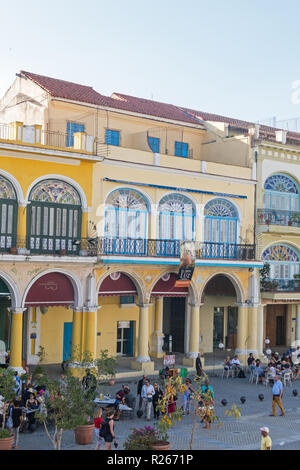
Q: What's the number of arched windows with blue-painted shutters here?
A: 5